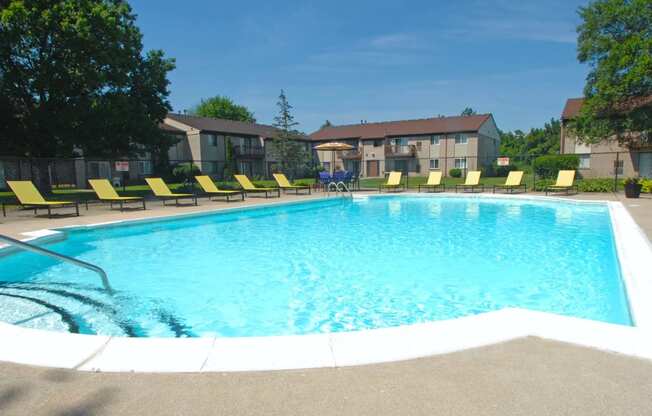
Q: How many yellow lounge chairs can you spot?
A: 11